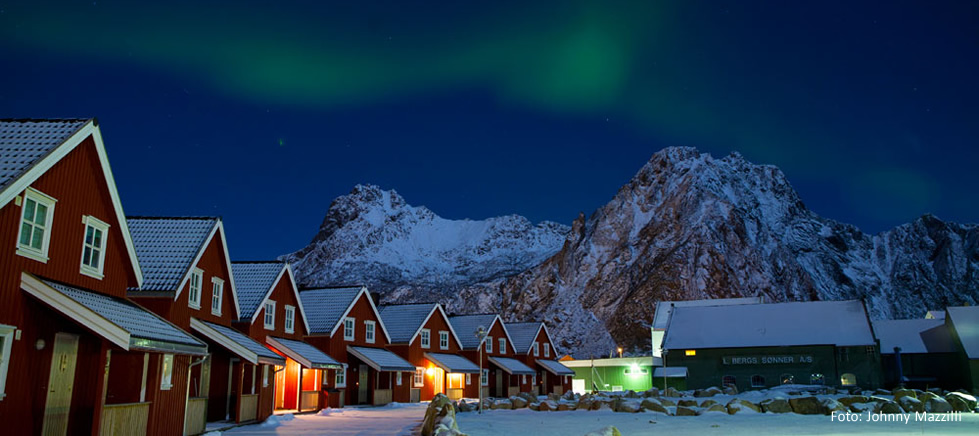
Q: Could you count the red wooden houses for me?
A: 7